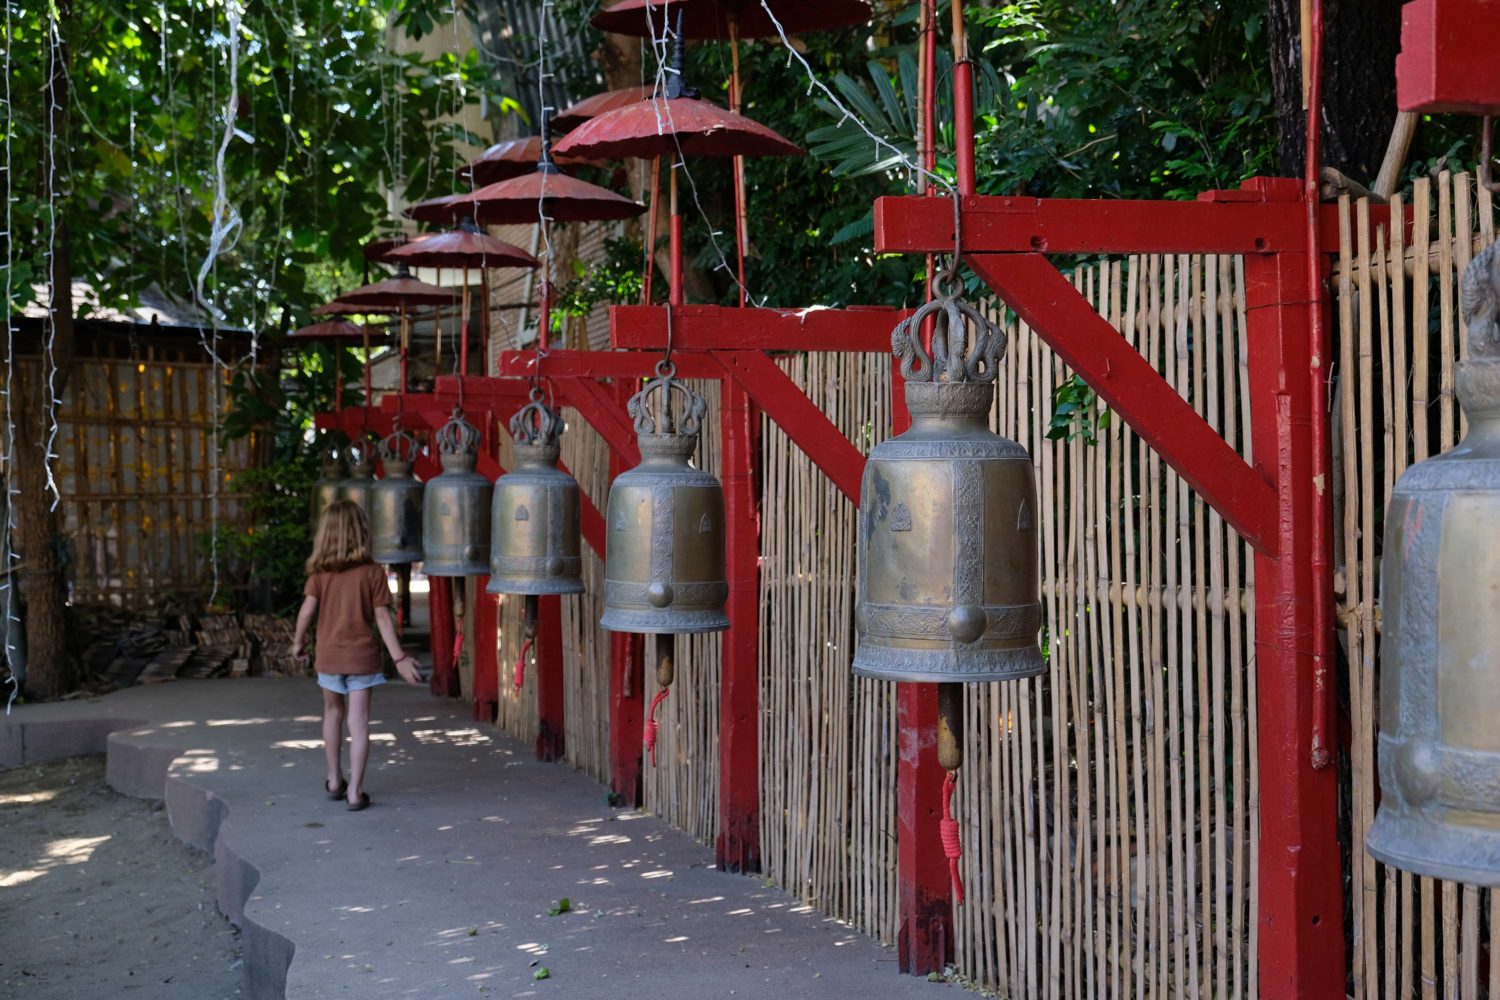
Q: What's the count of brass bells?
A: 8